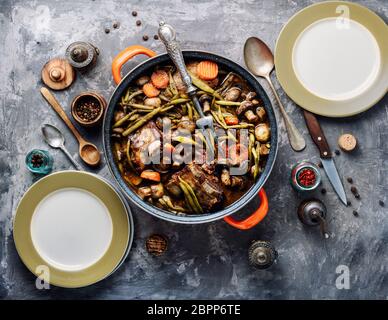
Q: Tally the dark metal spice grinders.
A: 3